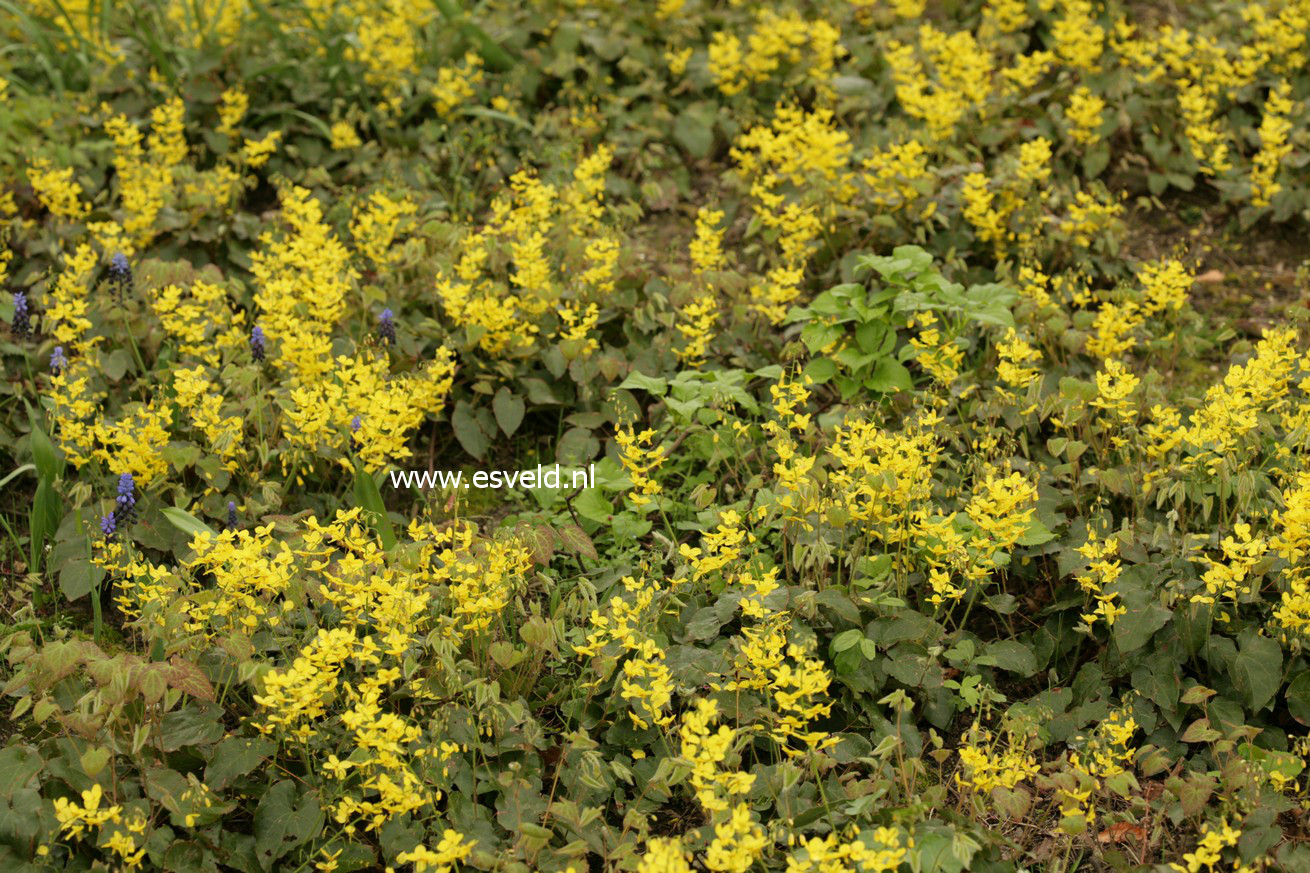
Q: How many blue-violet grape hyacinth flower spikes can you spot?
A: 9